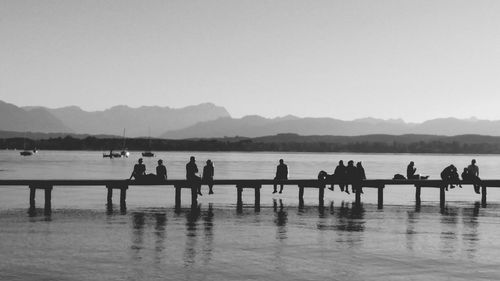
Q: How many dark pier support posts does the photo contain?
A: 15